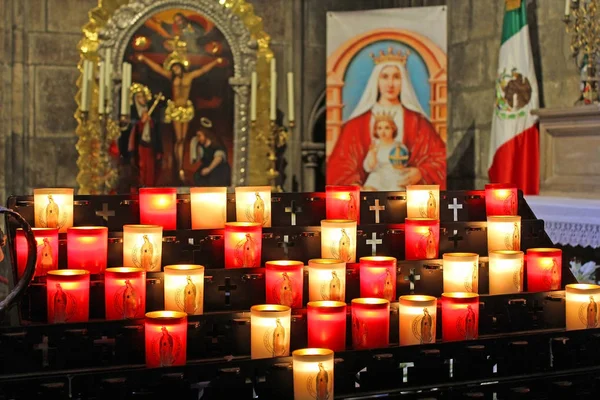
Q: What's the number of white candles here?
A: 15